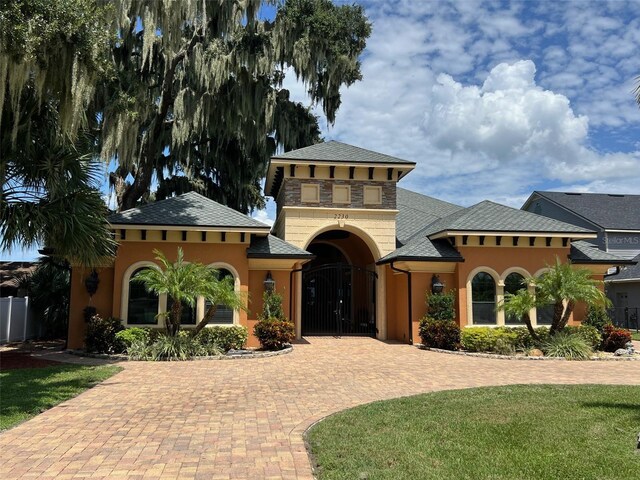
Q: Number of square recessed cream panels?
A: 3